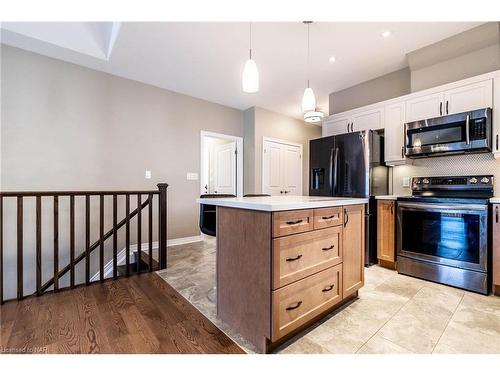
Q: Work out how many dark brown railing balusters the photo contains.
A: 11